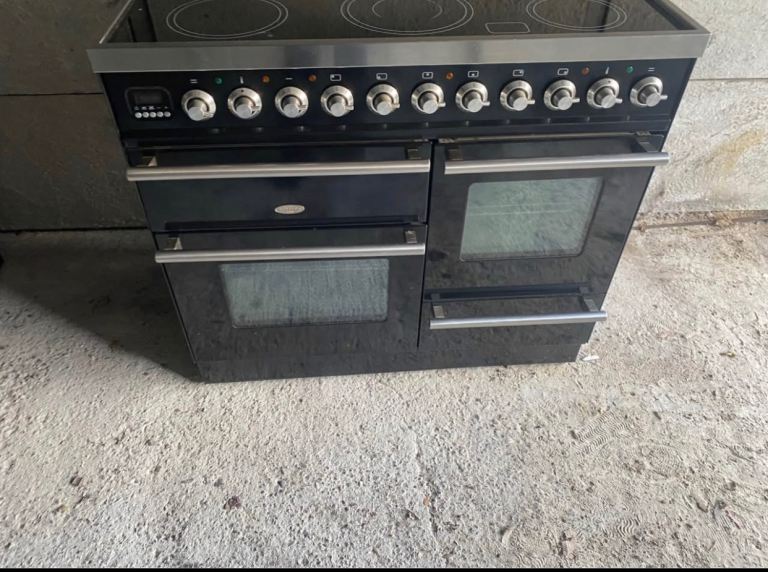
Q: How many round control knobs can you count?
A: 11